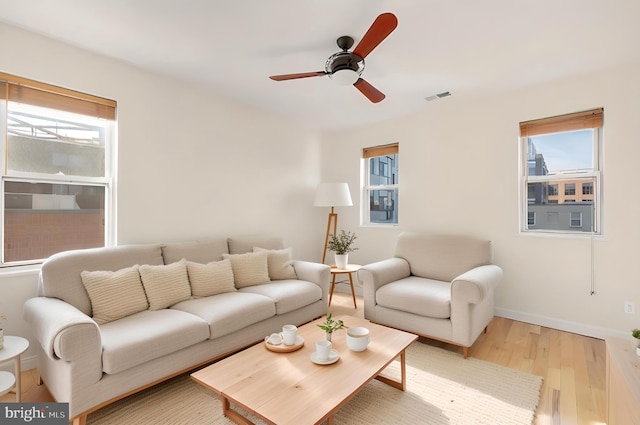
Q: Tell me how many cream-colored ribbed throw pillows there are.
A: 5